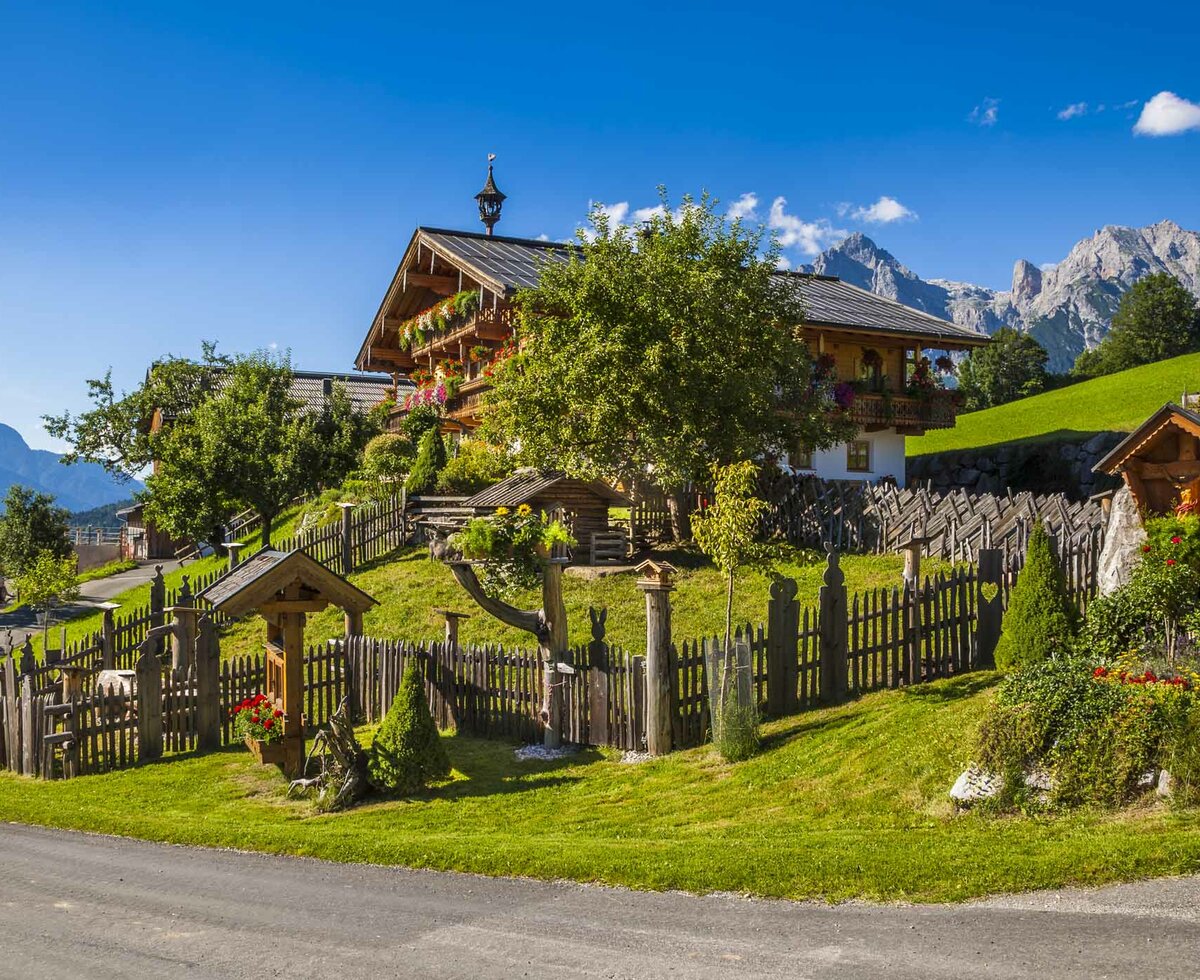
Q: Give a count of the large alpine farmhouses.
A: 1